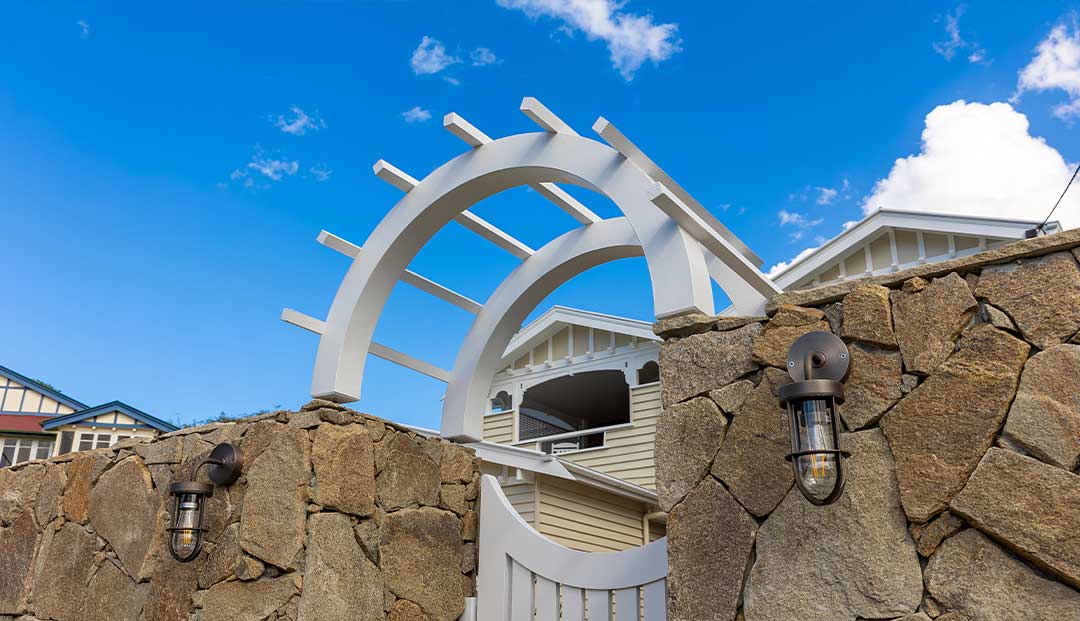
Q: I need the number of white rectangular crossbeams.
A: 7